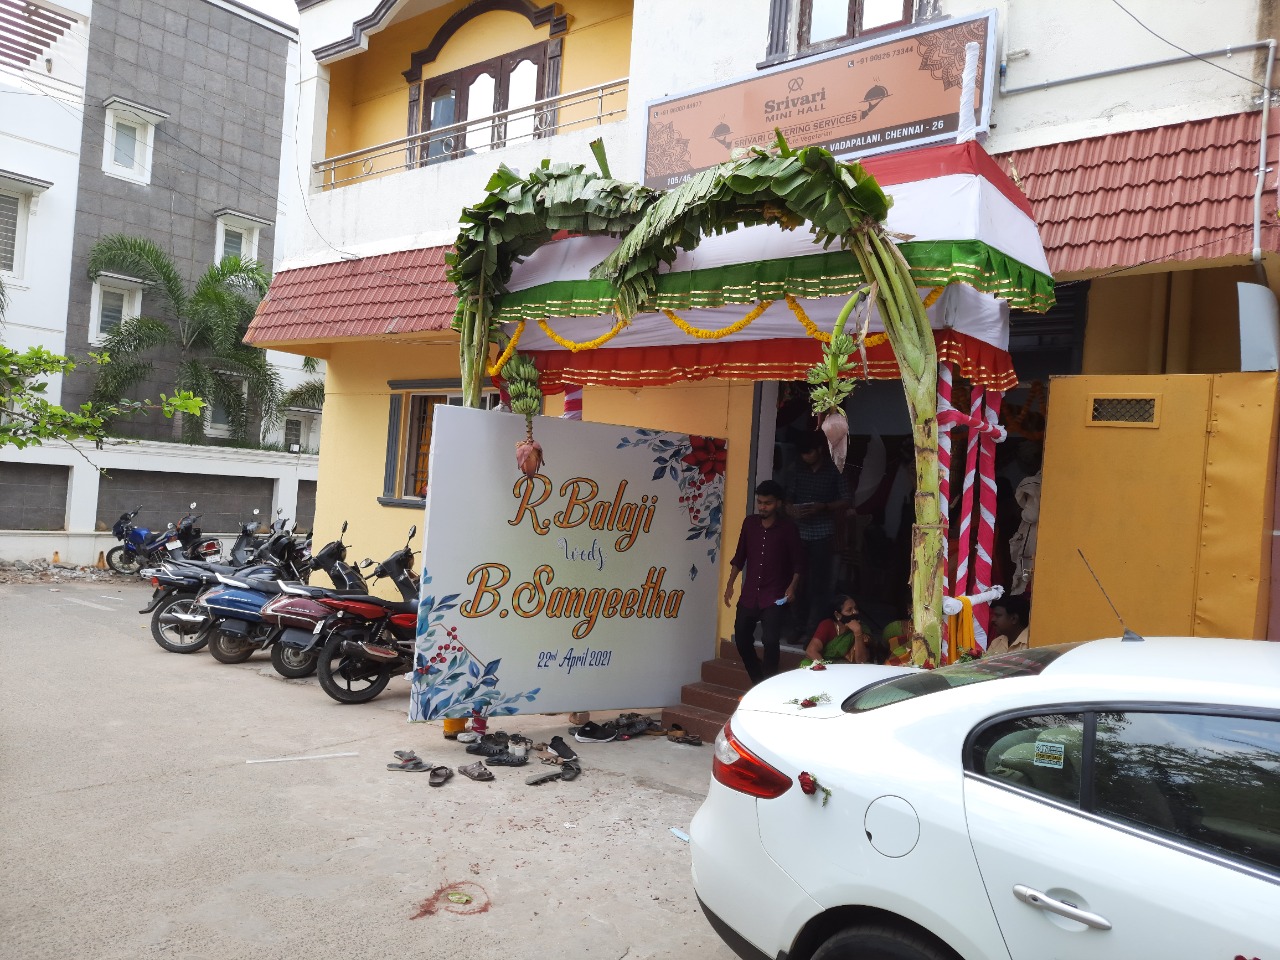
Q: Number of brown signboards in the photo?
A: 1